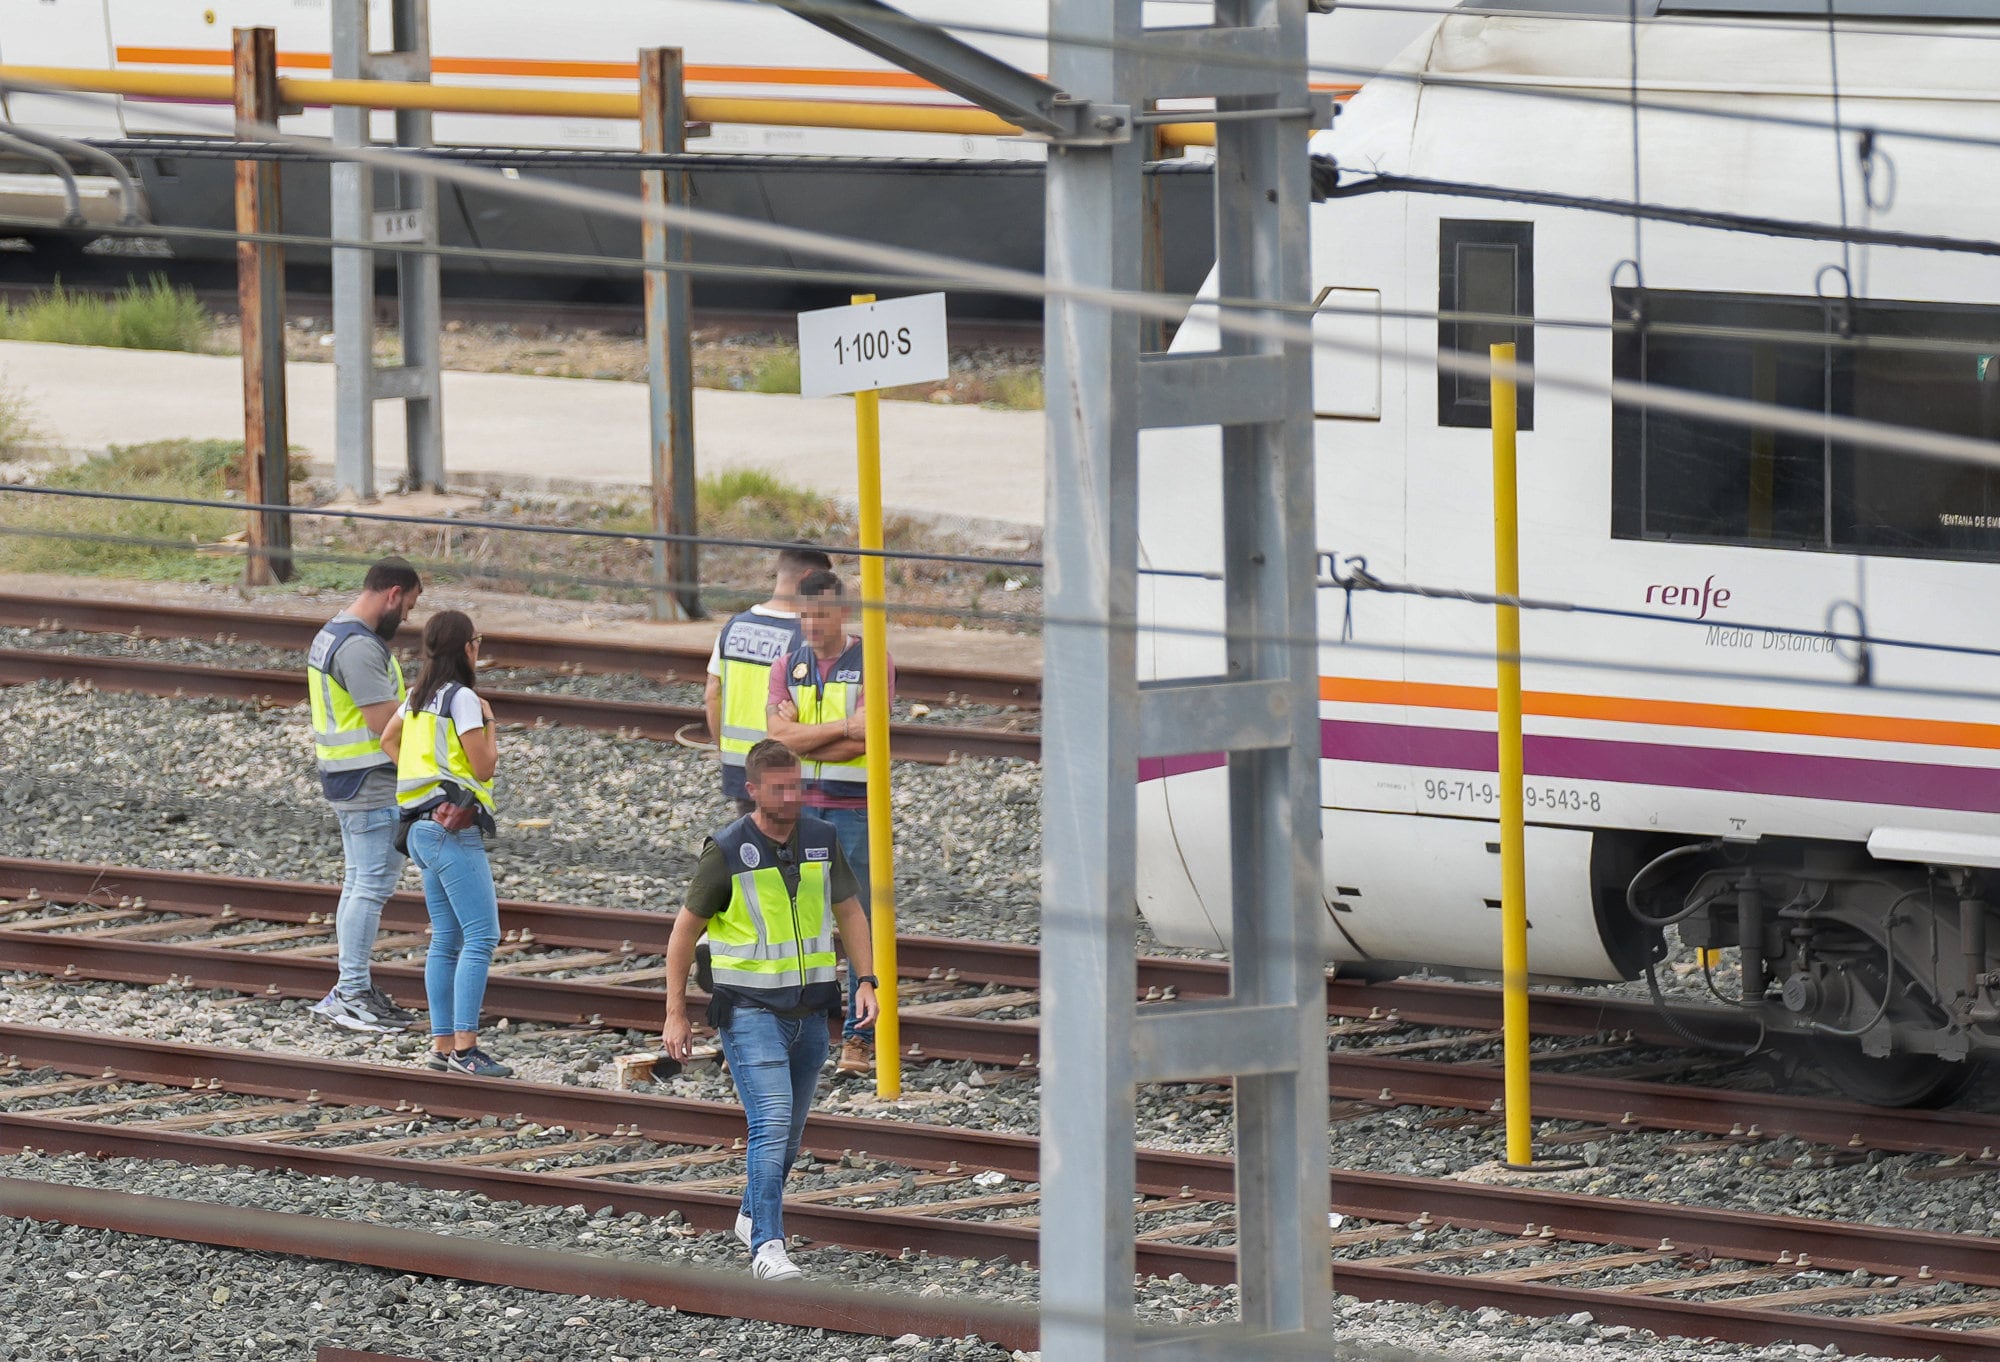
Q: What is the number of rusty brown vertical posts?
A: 2